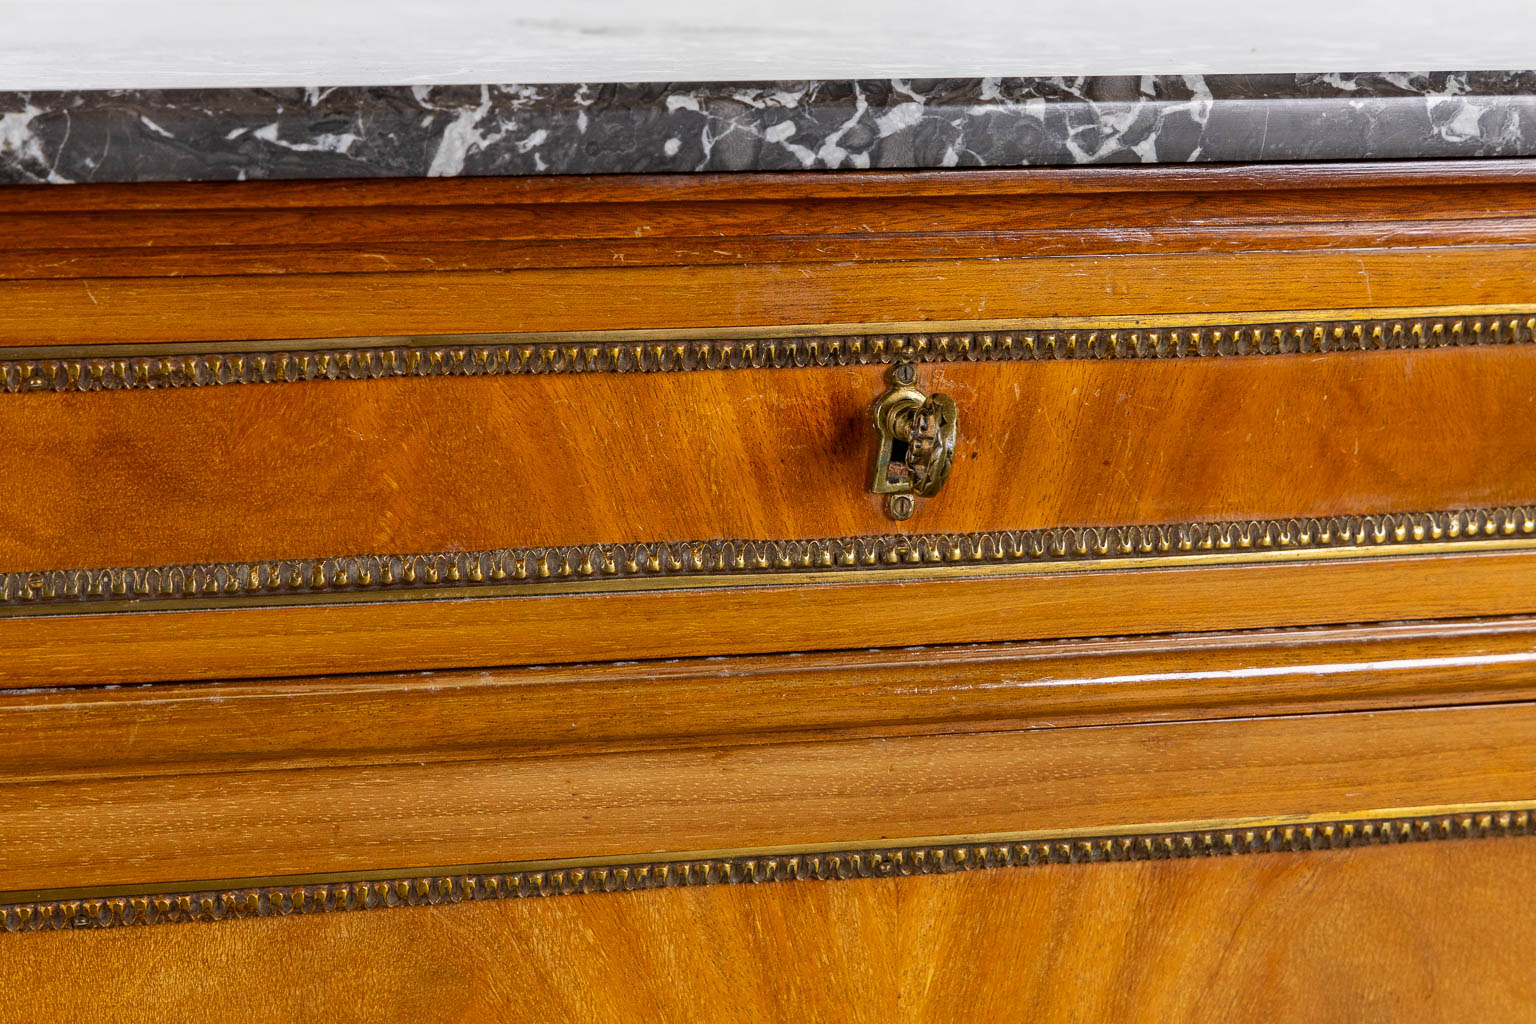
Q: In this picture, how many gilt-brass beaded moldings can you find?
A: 3